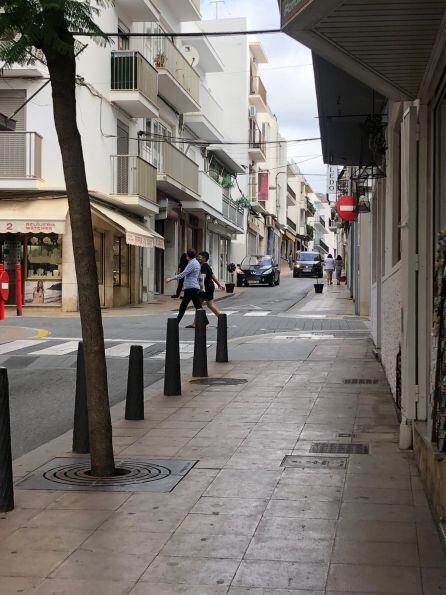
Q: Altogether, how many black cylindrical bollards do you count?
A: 6